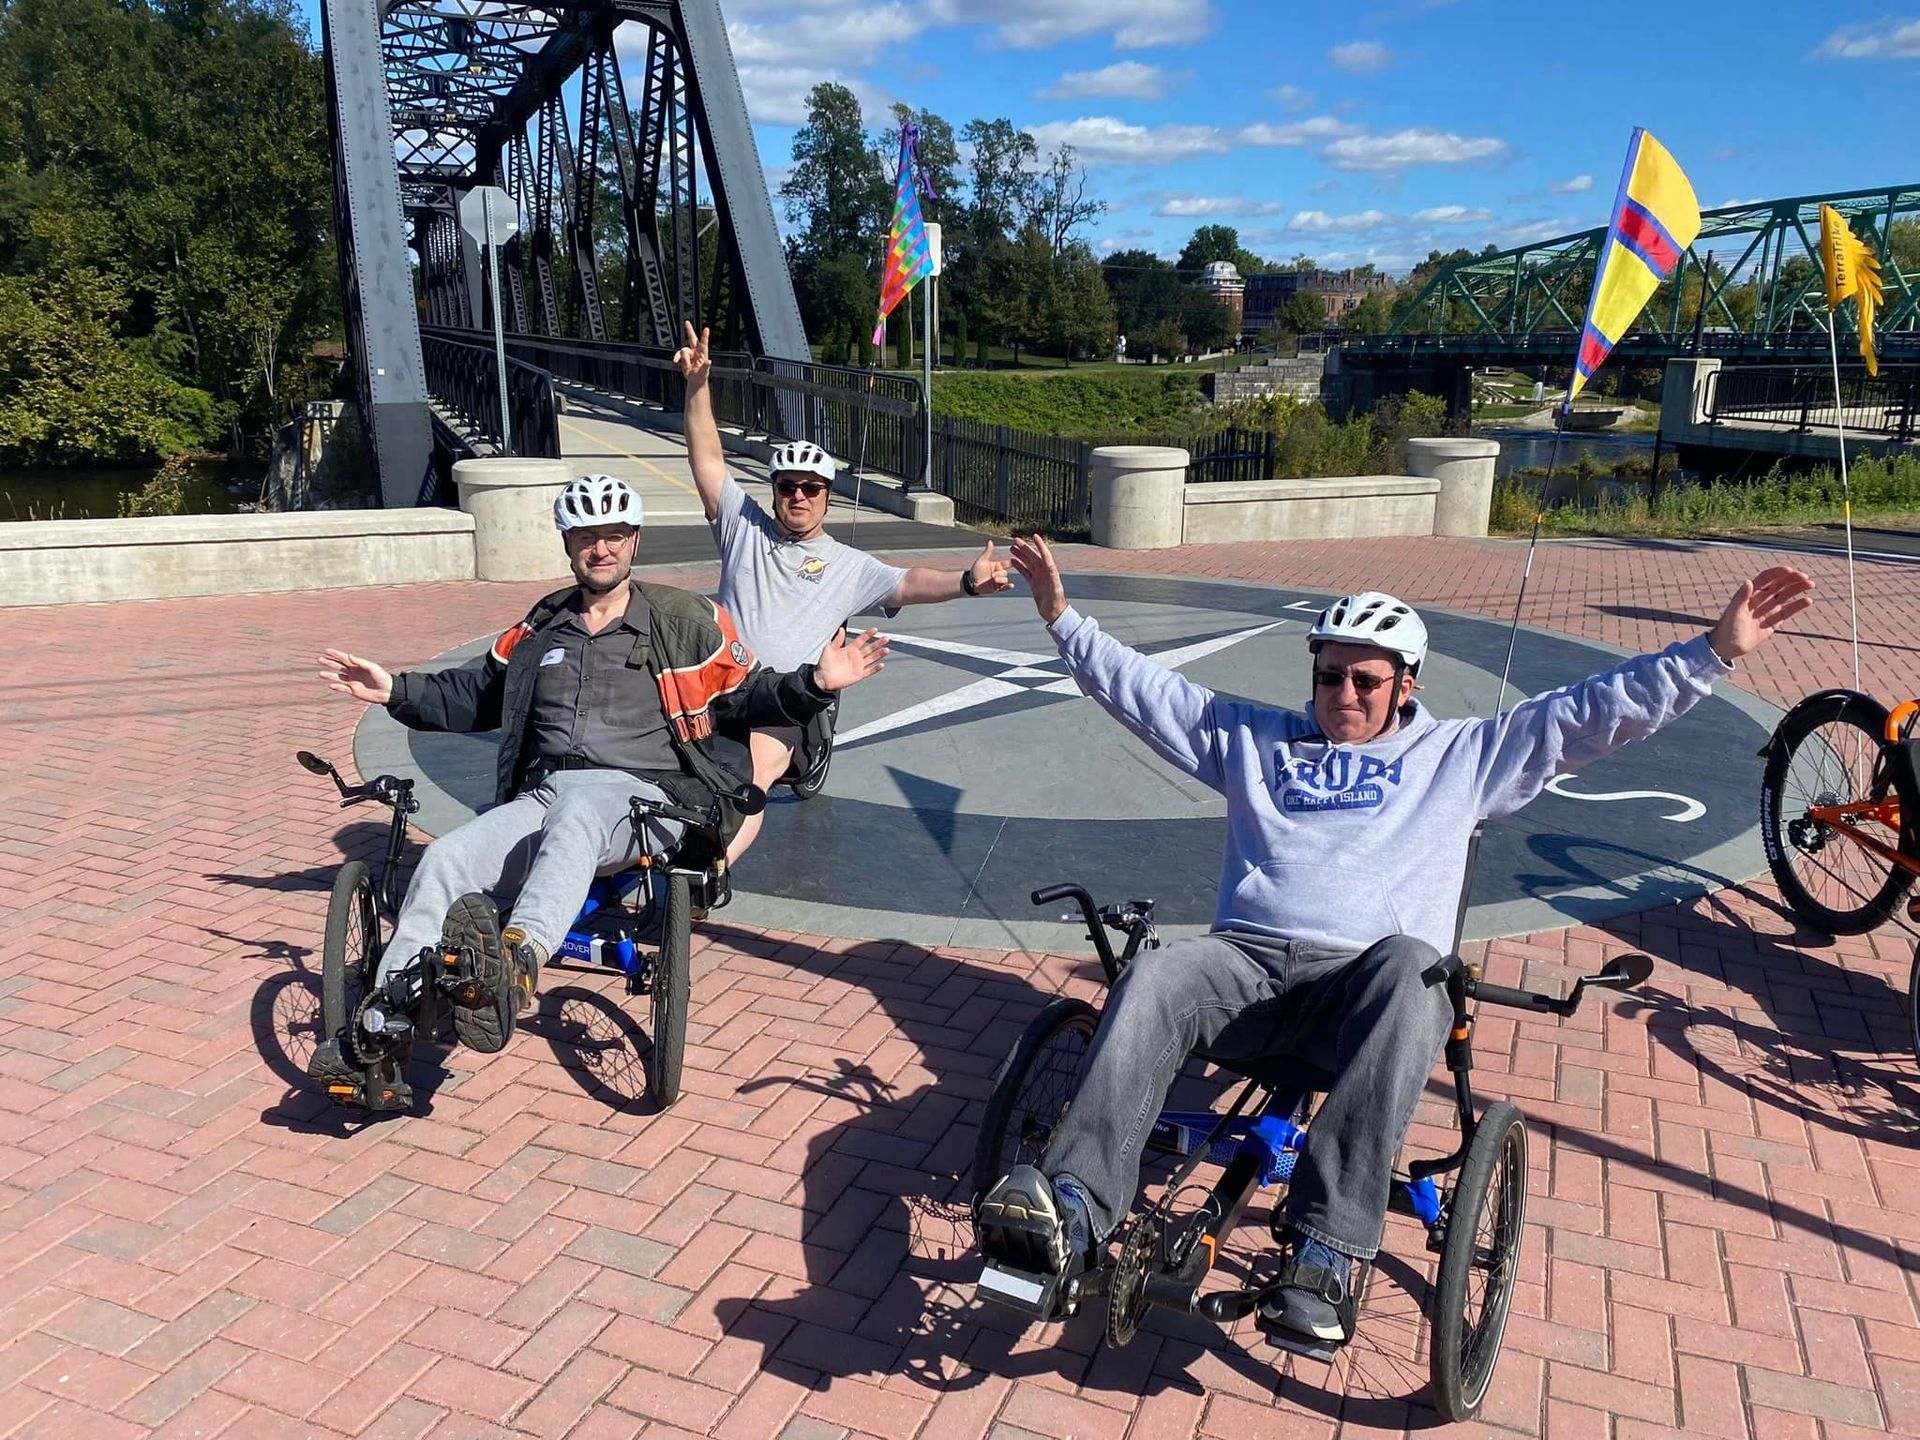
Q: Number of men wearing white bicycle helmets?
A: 3